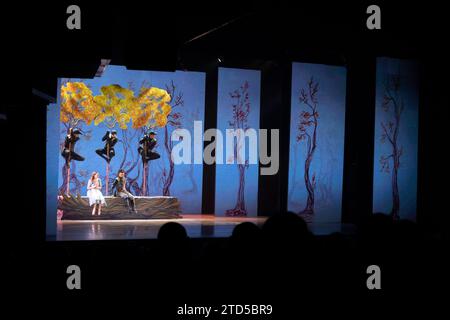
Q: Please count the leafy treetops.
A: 3